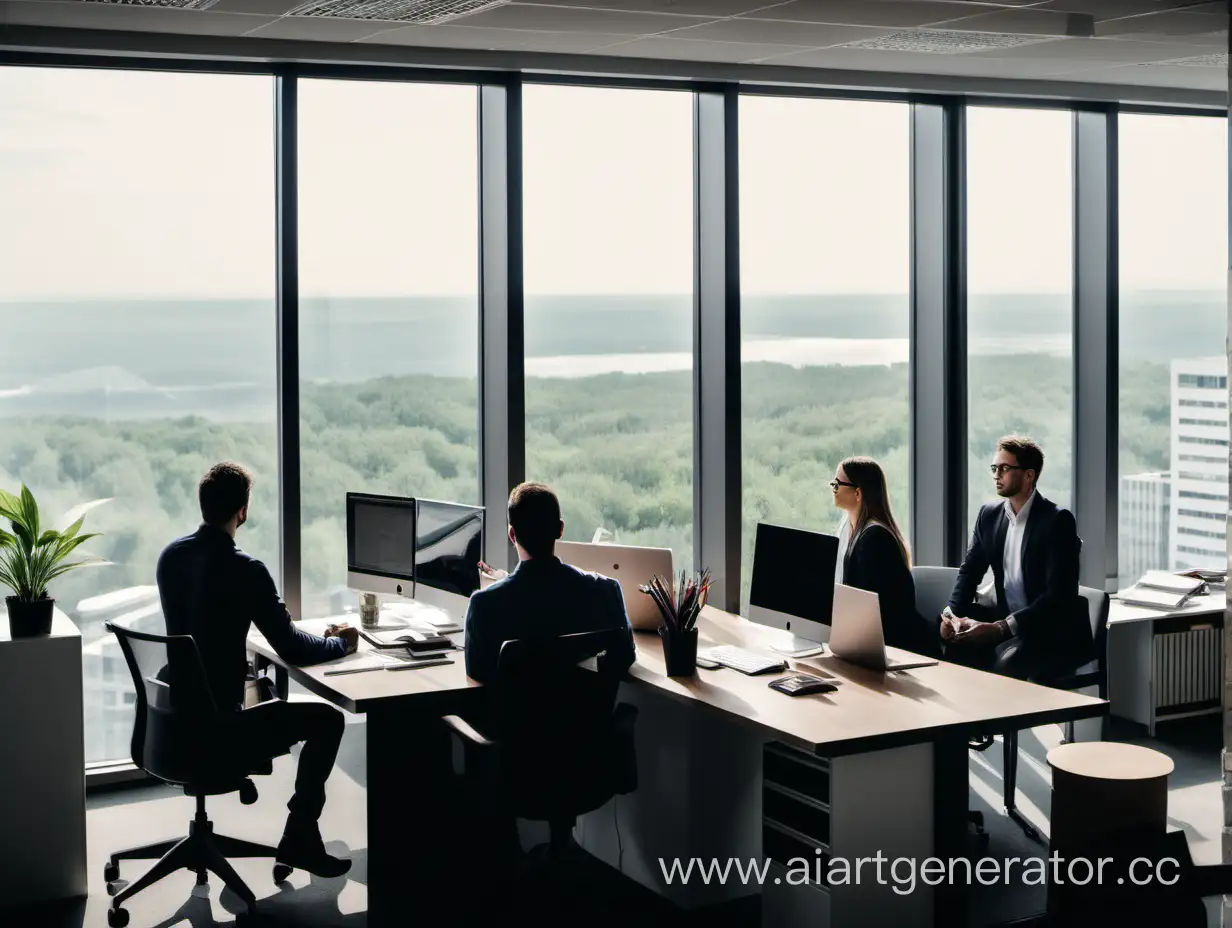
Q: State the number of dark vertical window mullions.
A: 5